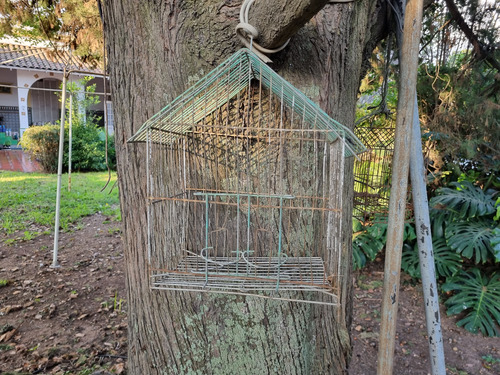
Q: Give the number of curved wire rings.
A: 2